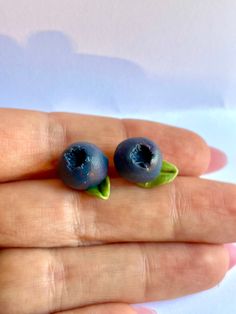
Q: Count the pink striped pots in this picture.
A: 0